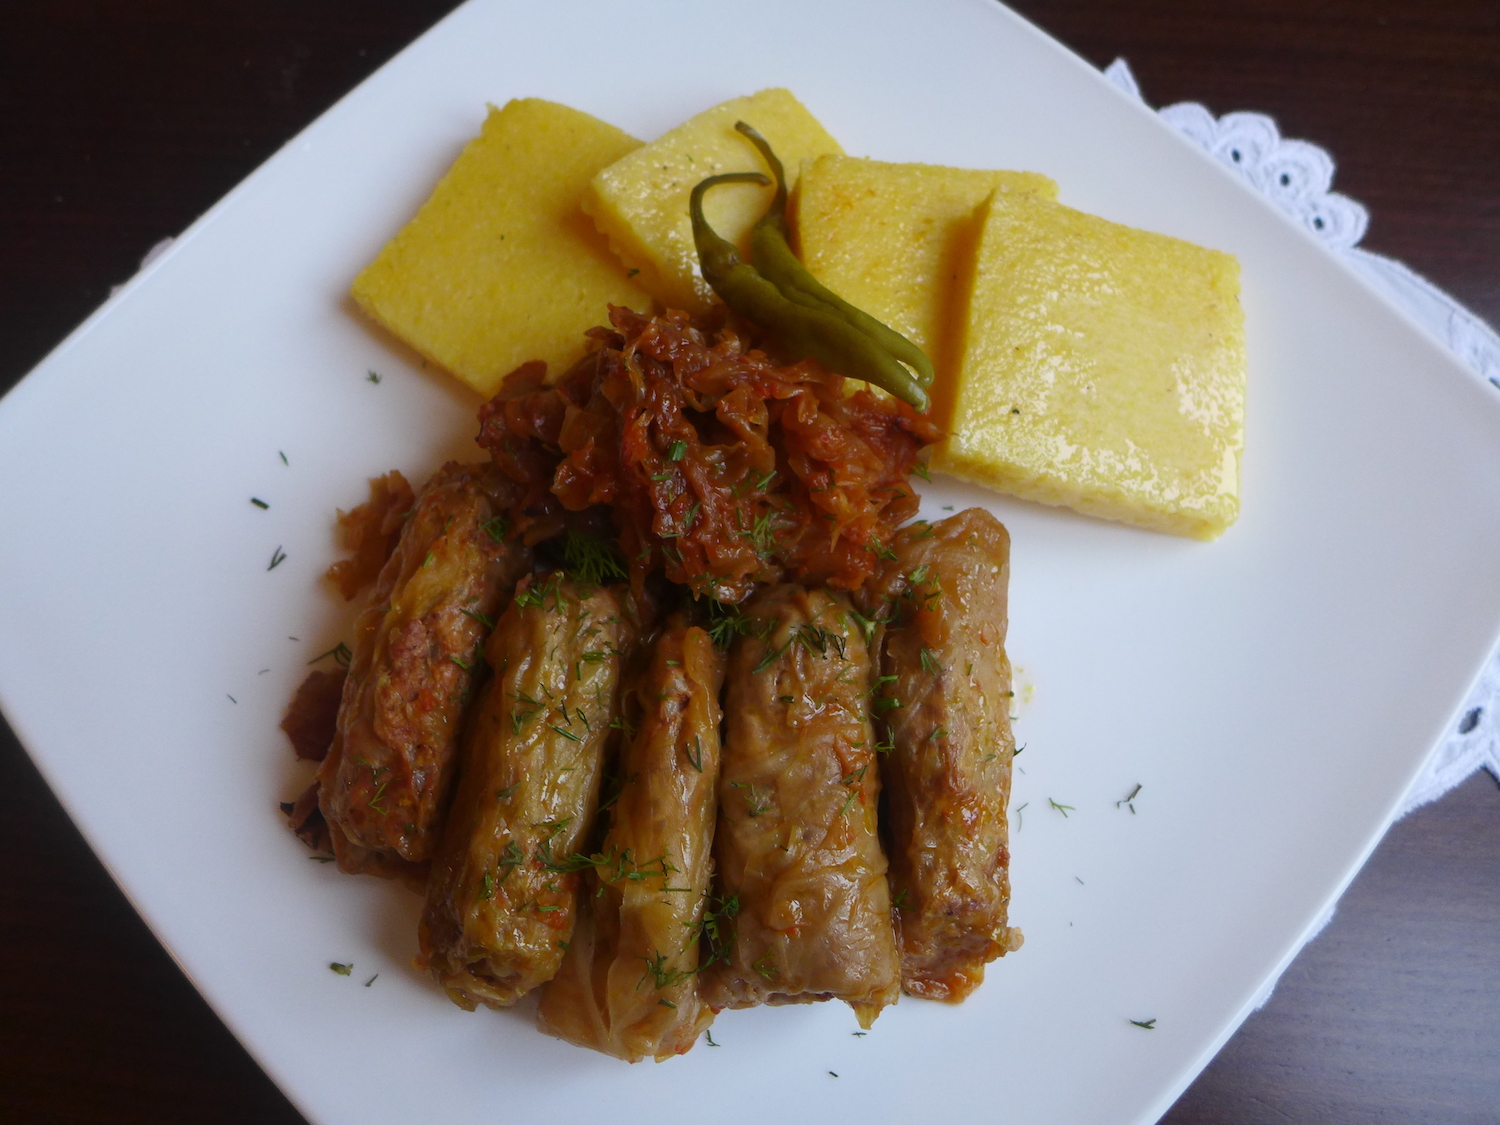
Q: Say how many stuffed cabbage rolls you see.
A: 5